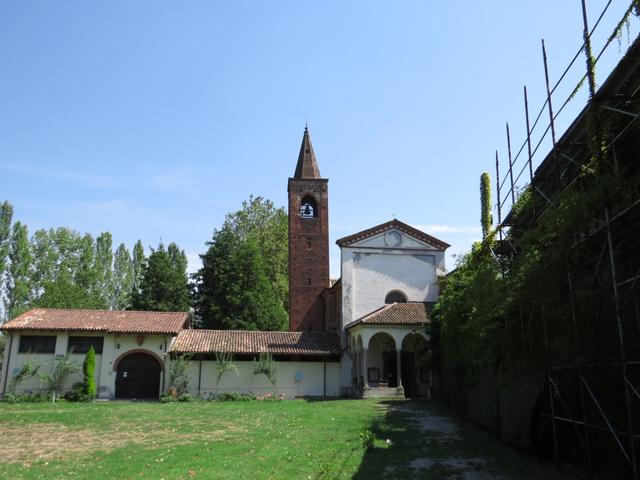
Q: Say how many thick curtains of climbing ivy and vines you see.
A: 1